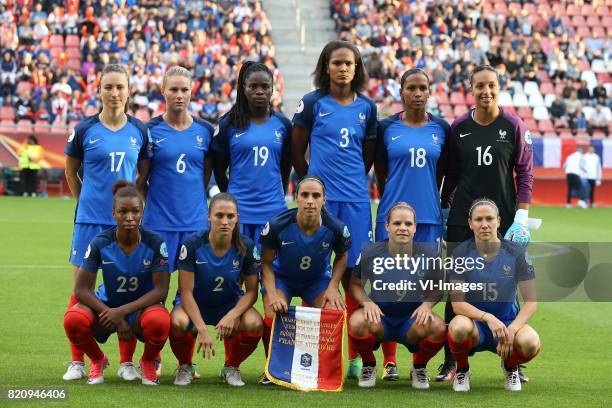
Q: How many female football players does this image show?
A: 11